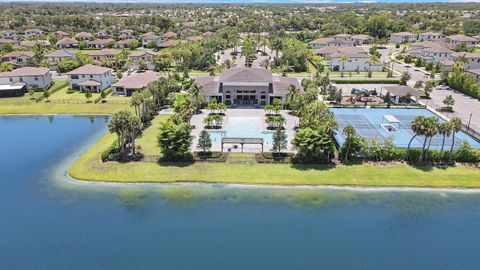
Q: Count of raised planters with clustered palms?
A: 4